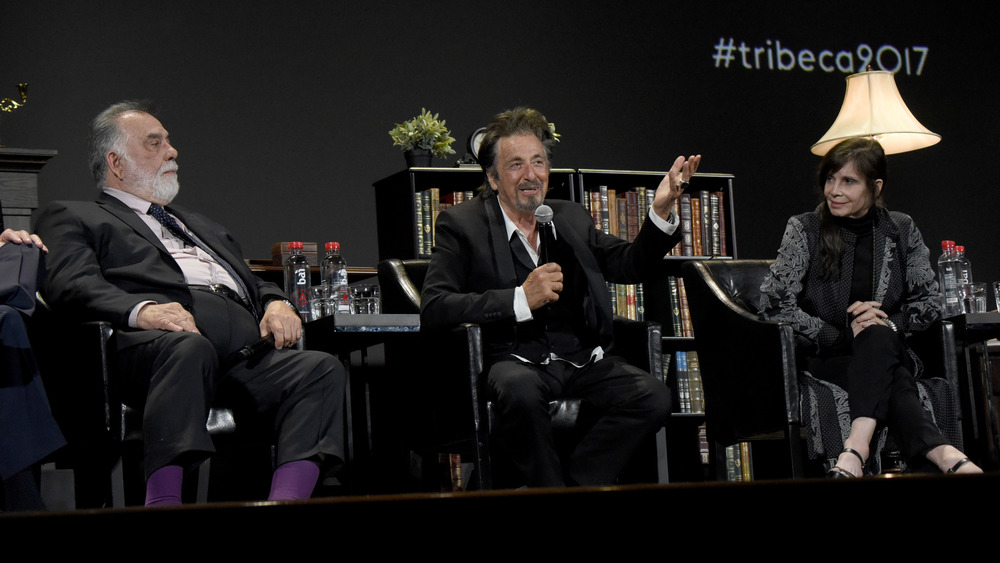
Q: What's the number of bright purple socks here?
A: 2